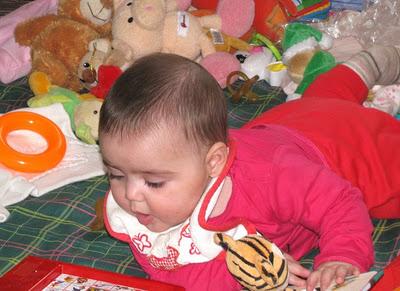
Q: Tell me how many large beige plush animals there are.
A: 1